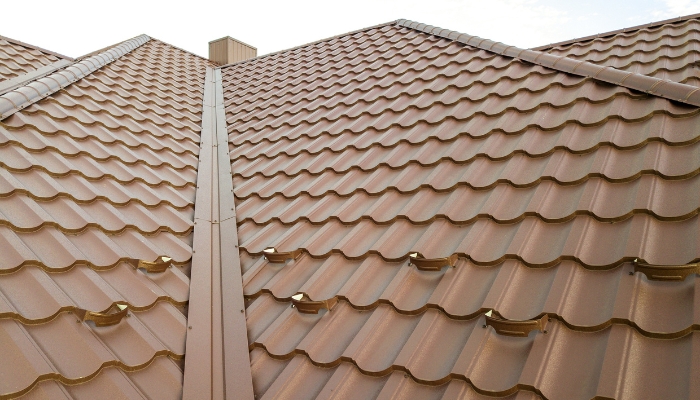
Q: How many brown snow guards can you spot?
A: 7